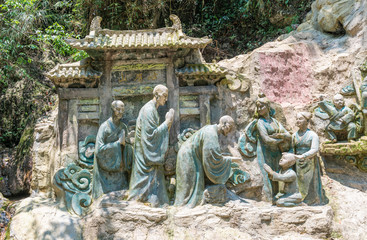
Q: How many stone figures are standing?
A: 5